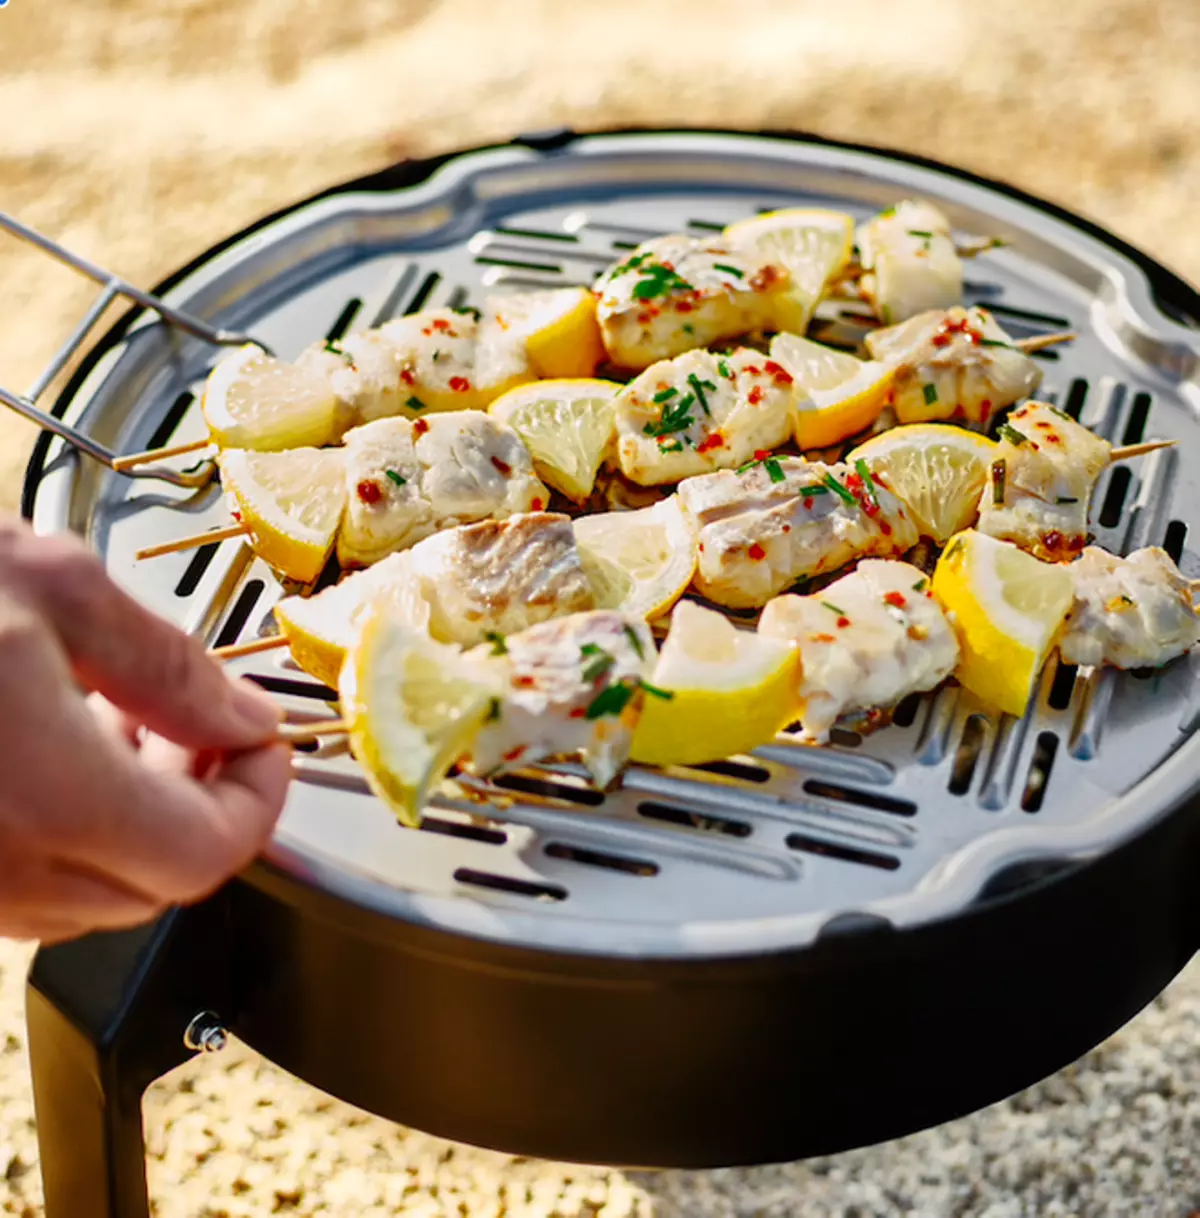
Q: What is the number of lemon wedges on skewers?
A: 12